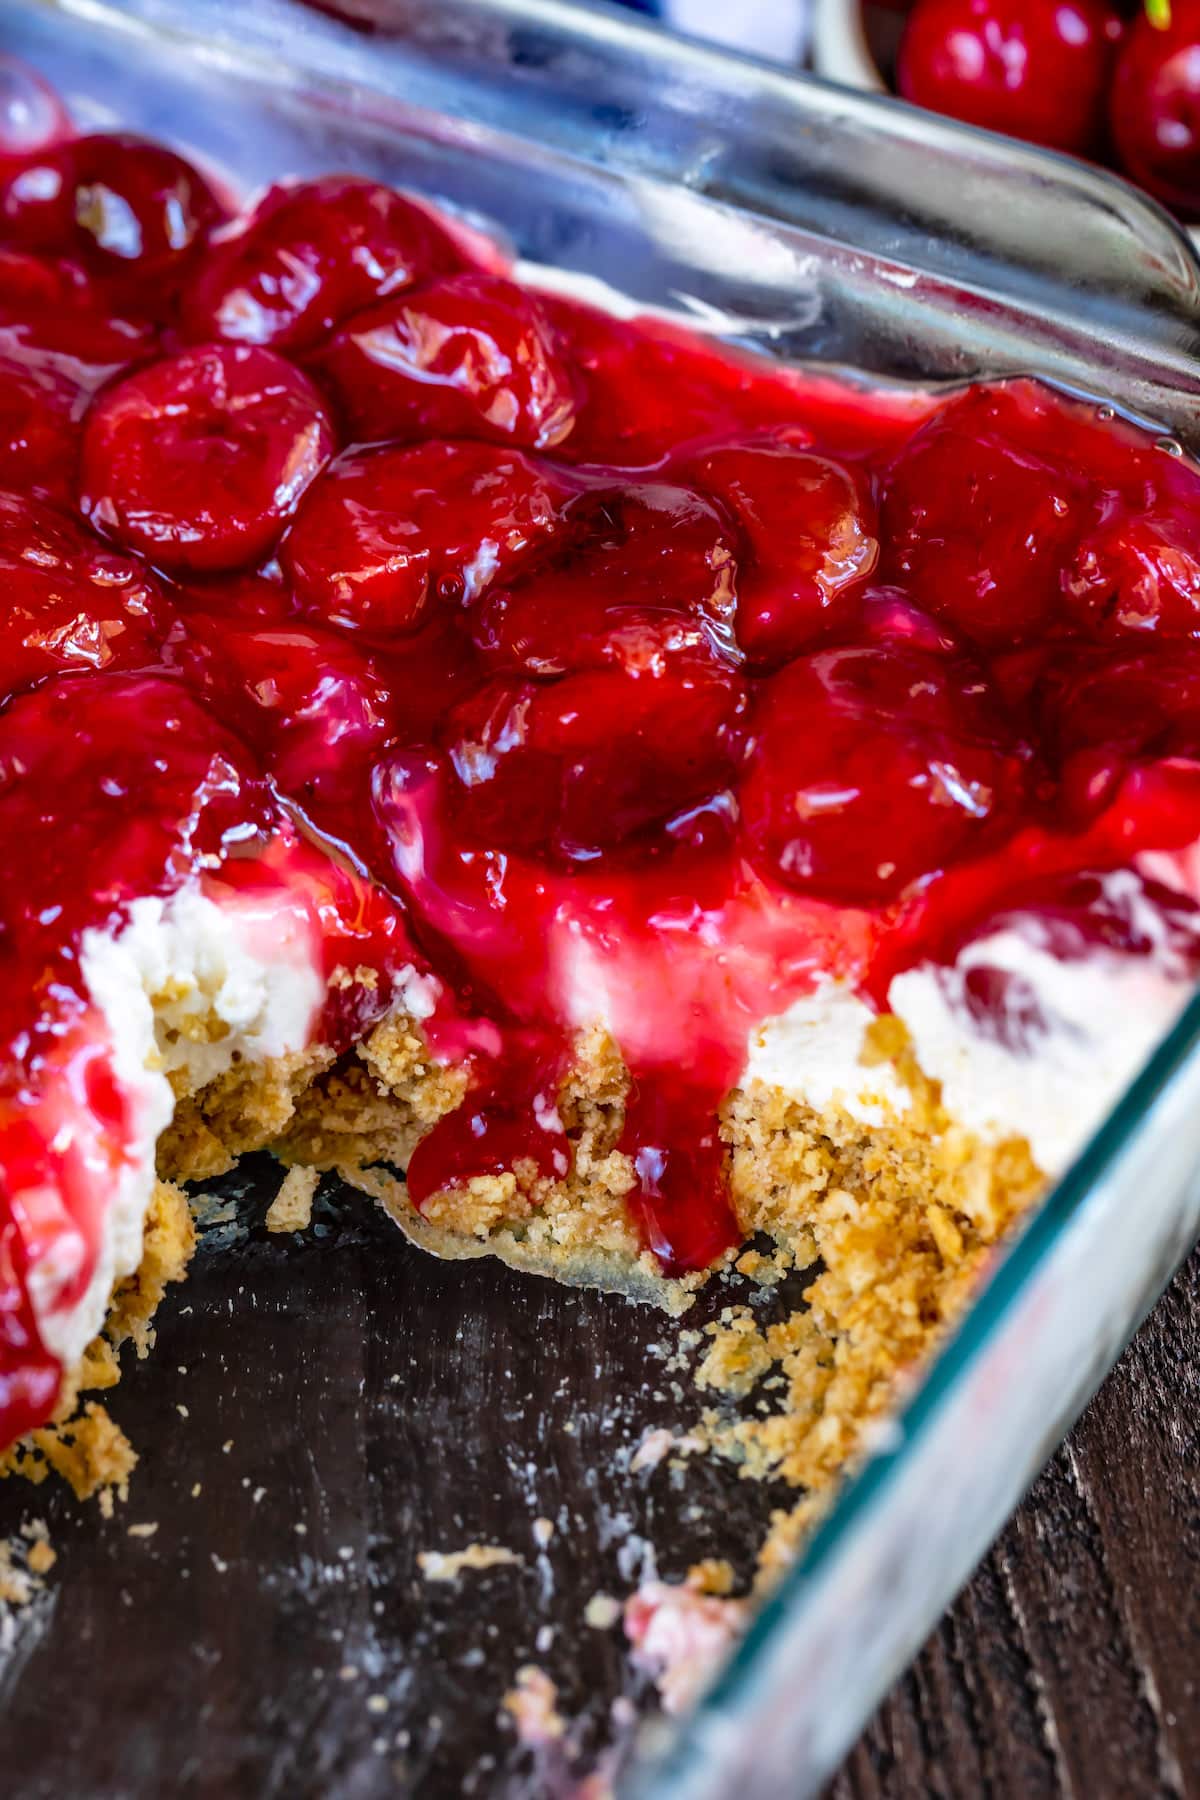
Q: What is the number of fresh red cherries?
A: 2